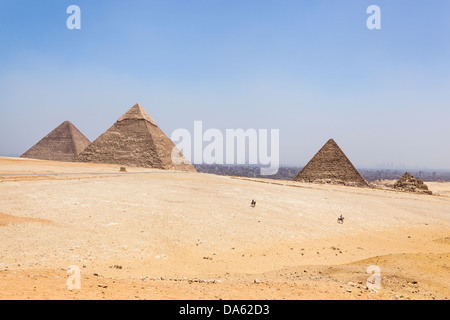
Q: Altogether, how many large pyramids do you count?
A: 3